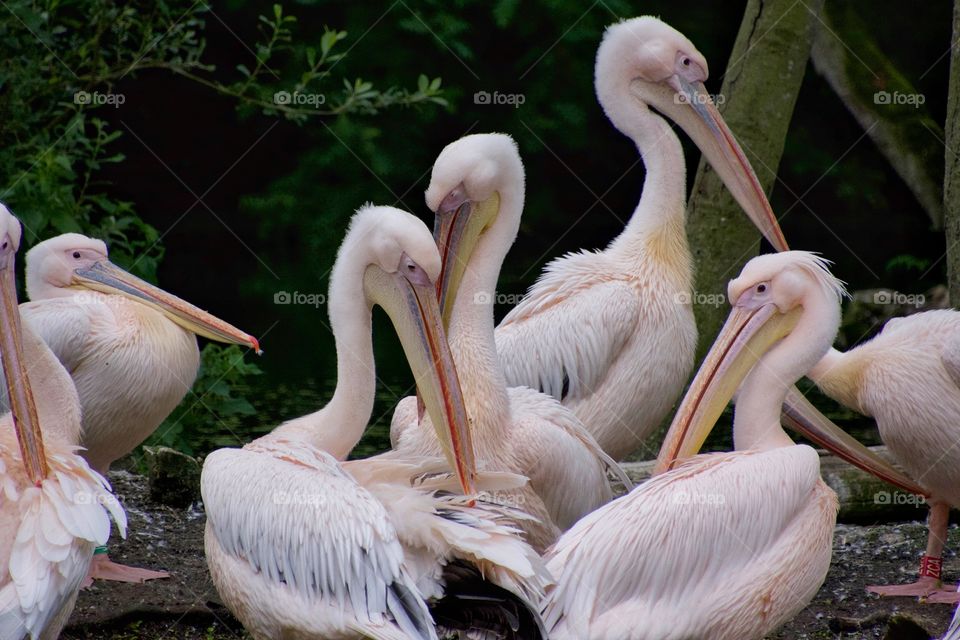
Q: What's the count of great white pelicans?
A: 7